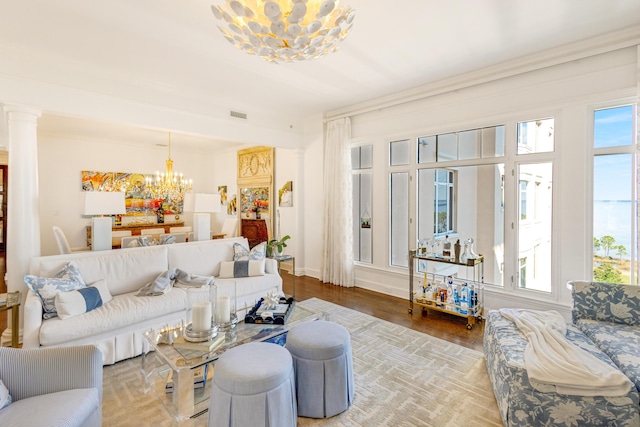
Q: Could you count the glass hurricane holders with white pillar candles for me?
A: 2